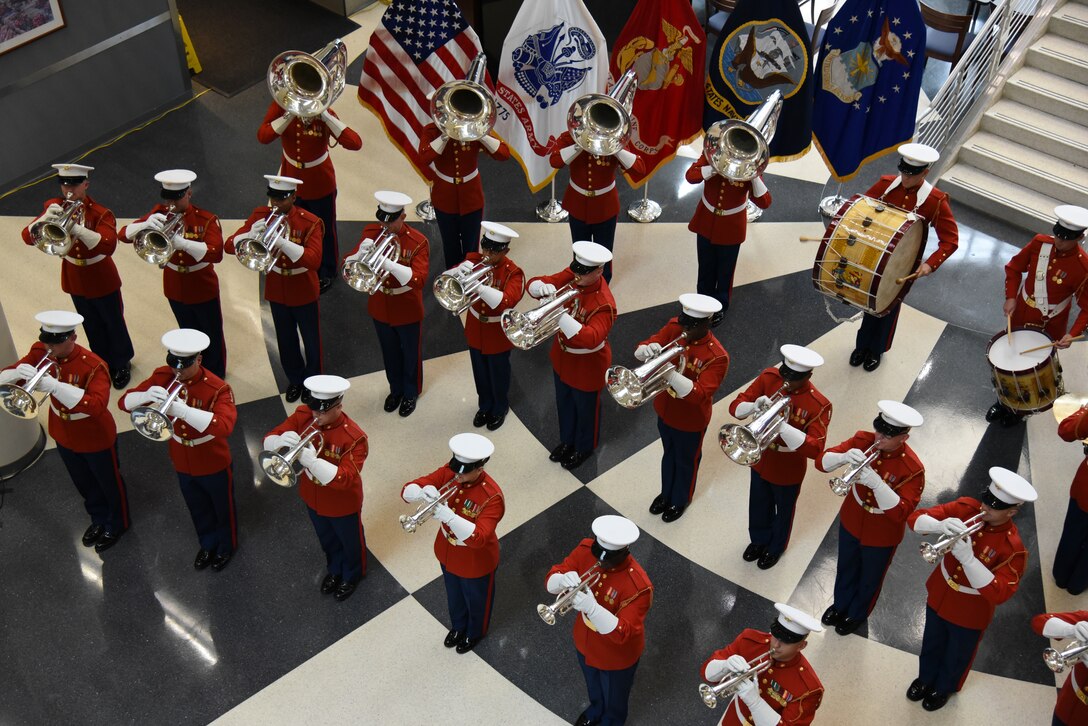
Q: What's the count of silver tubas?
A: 4